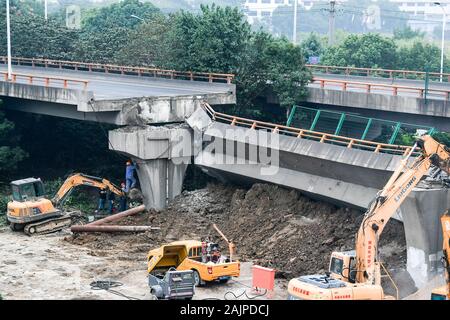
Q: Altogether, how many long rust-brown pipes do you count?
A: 2